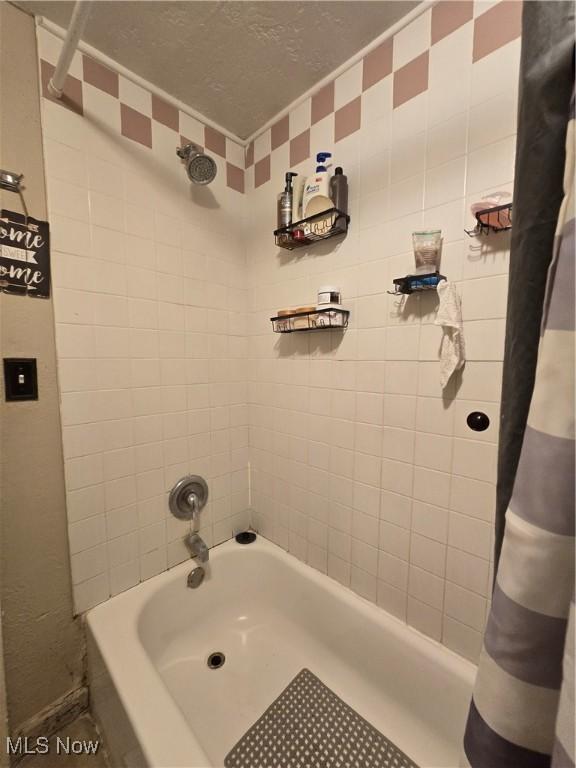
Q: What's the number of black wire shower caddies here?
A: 4